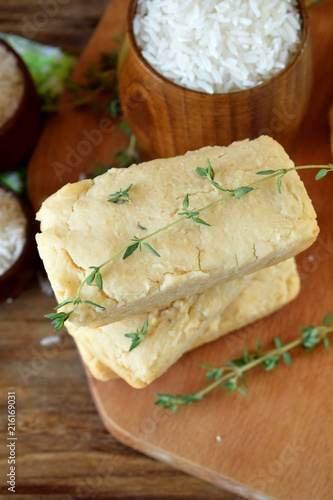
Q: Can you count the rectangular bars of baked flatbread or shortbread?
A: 3